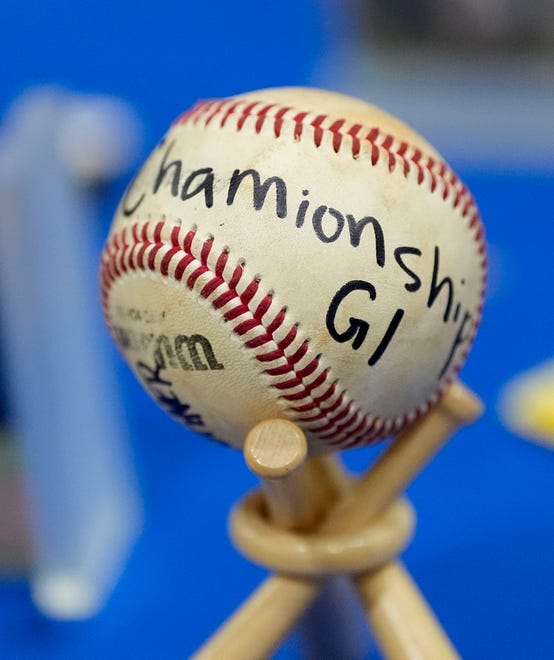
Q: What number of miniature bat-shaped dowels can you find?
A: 3